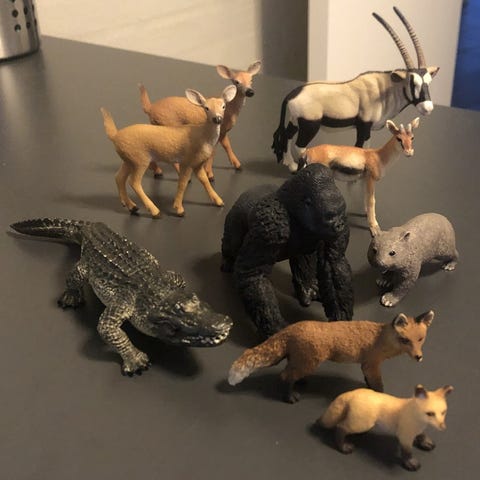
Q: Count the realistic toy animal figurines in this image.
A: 9